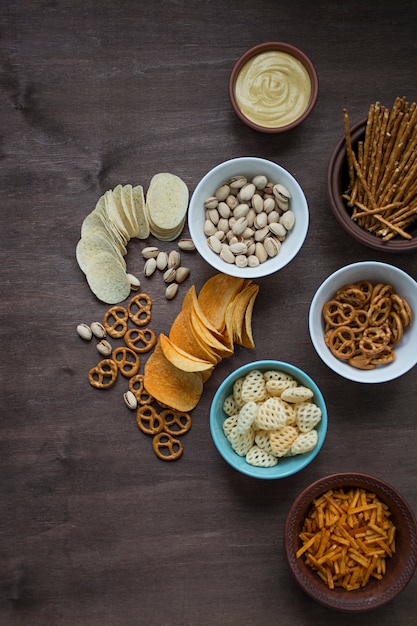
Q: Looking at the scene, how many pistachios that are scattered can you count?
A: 13